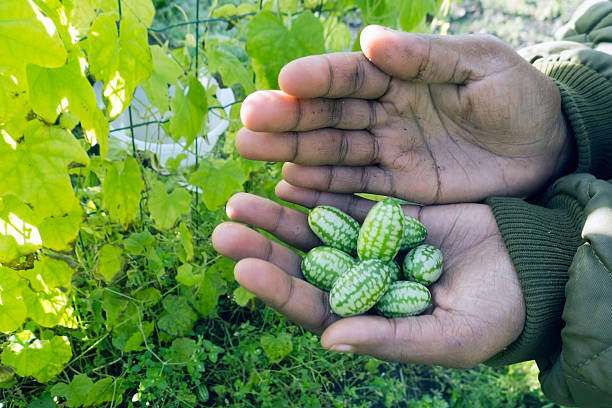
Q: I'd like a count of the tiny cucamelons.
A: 8